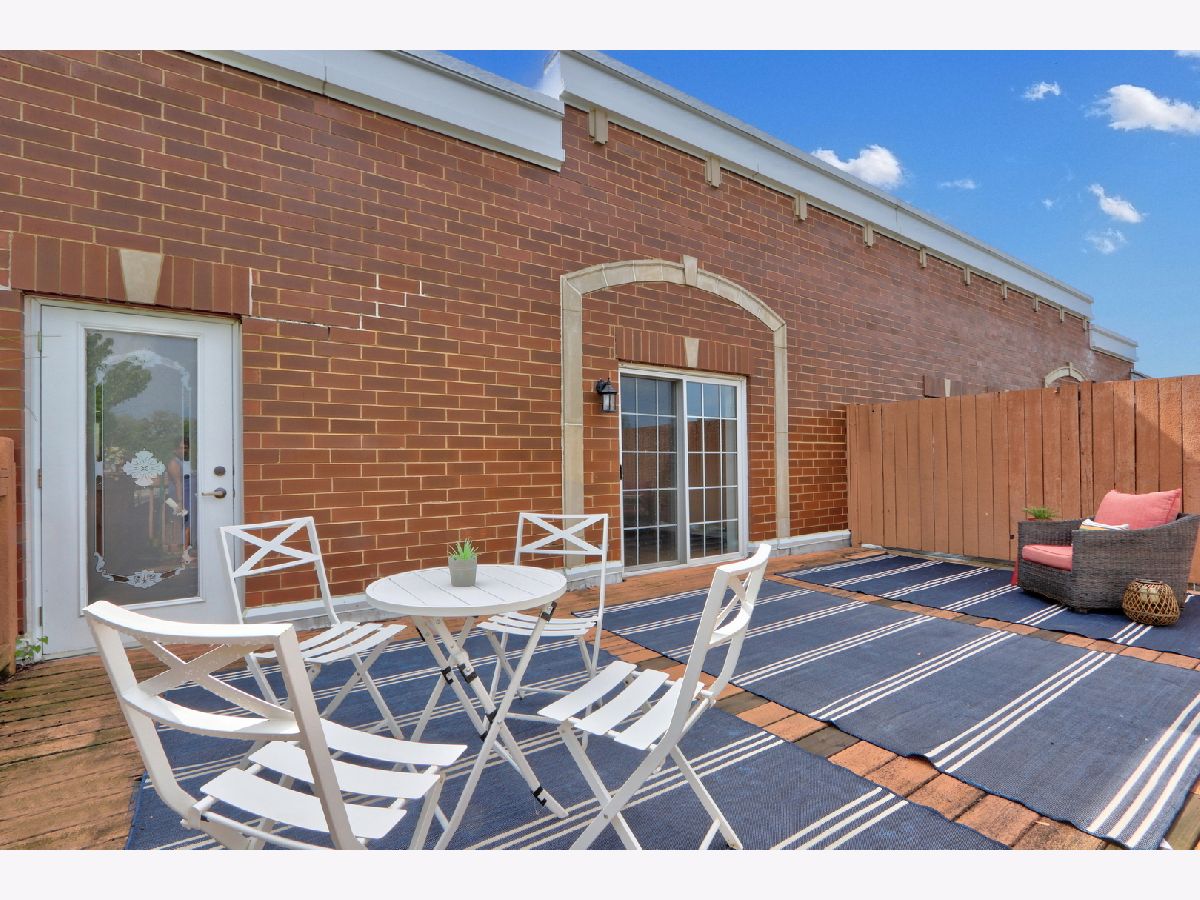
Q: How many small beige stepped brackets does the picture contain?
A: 10